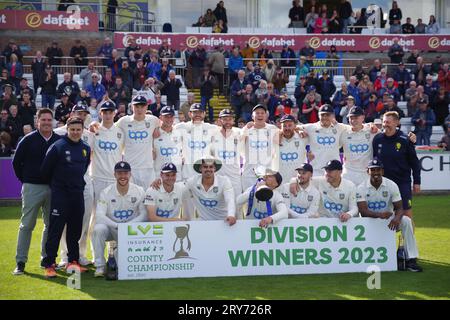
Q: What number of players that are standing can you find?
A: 10